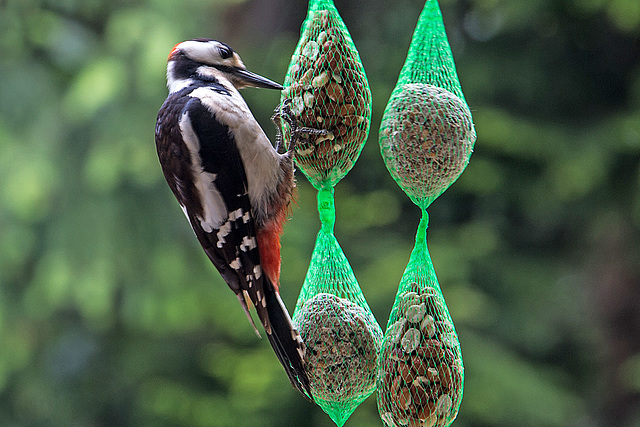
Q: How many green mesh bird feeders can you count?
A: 4